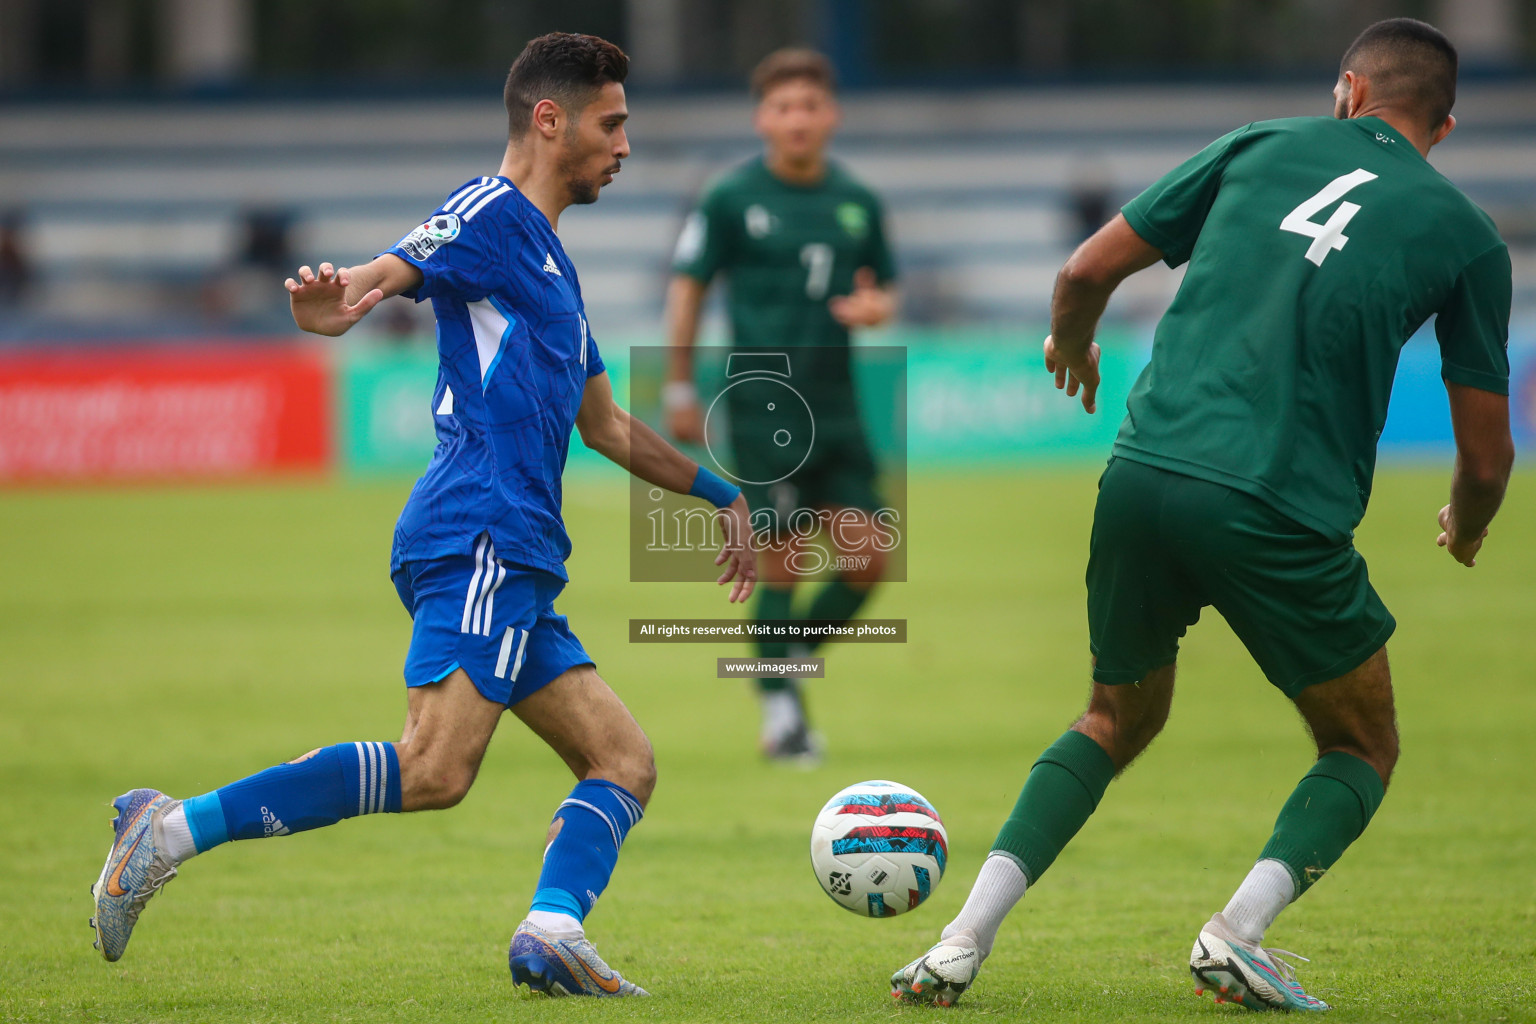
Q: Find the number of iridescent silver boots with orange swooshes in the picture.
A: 2